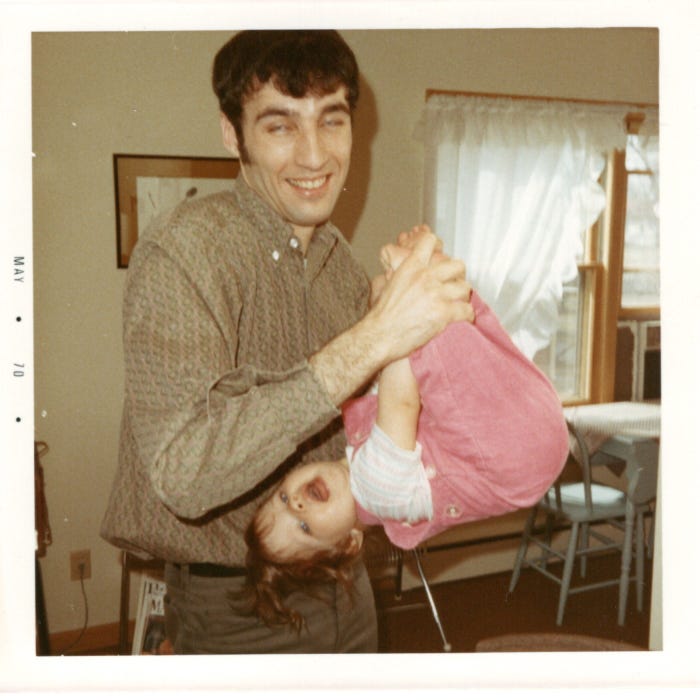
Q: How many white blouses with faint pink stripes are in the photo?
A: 1